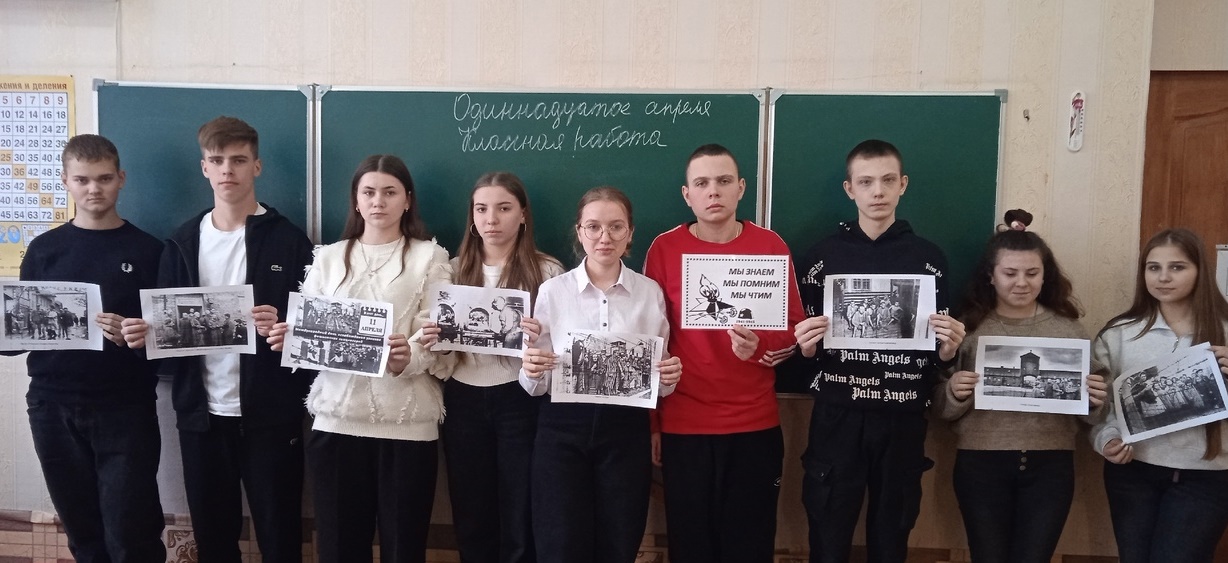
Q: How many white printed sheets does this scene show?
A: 9